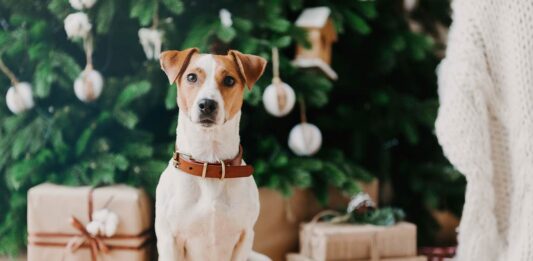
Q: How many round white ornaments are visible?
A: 4